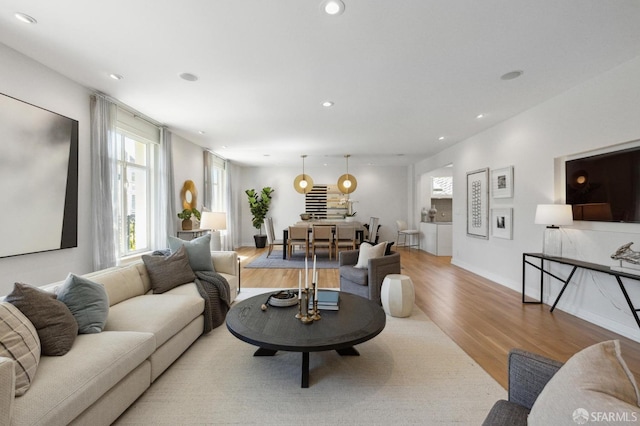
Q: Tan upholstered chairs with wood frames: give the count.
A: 3